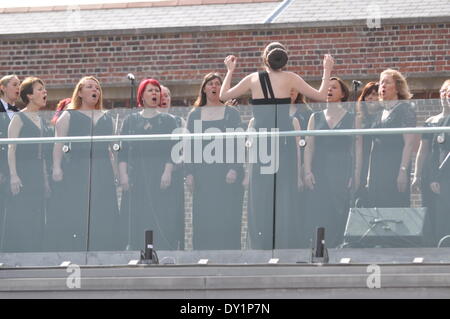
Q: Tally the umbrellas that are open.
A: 0